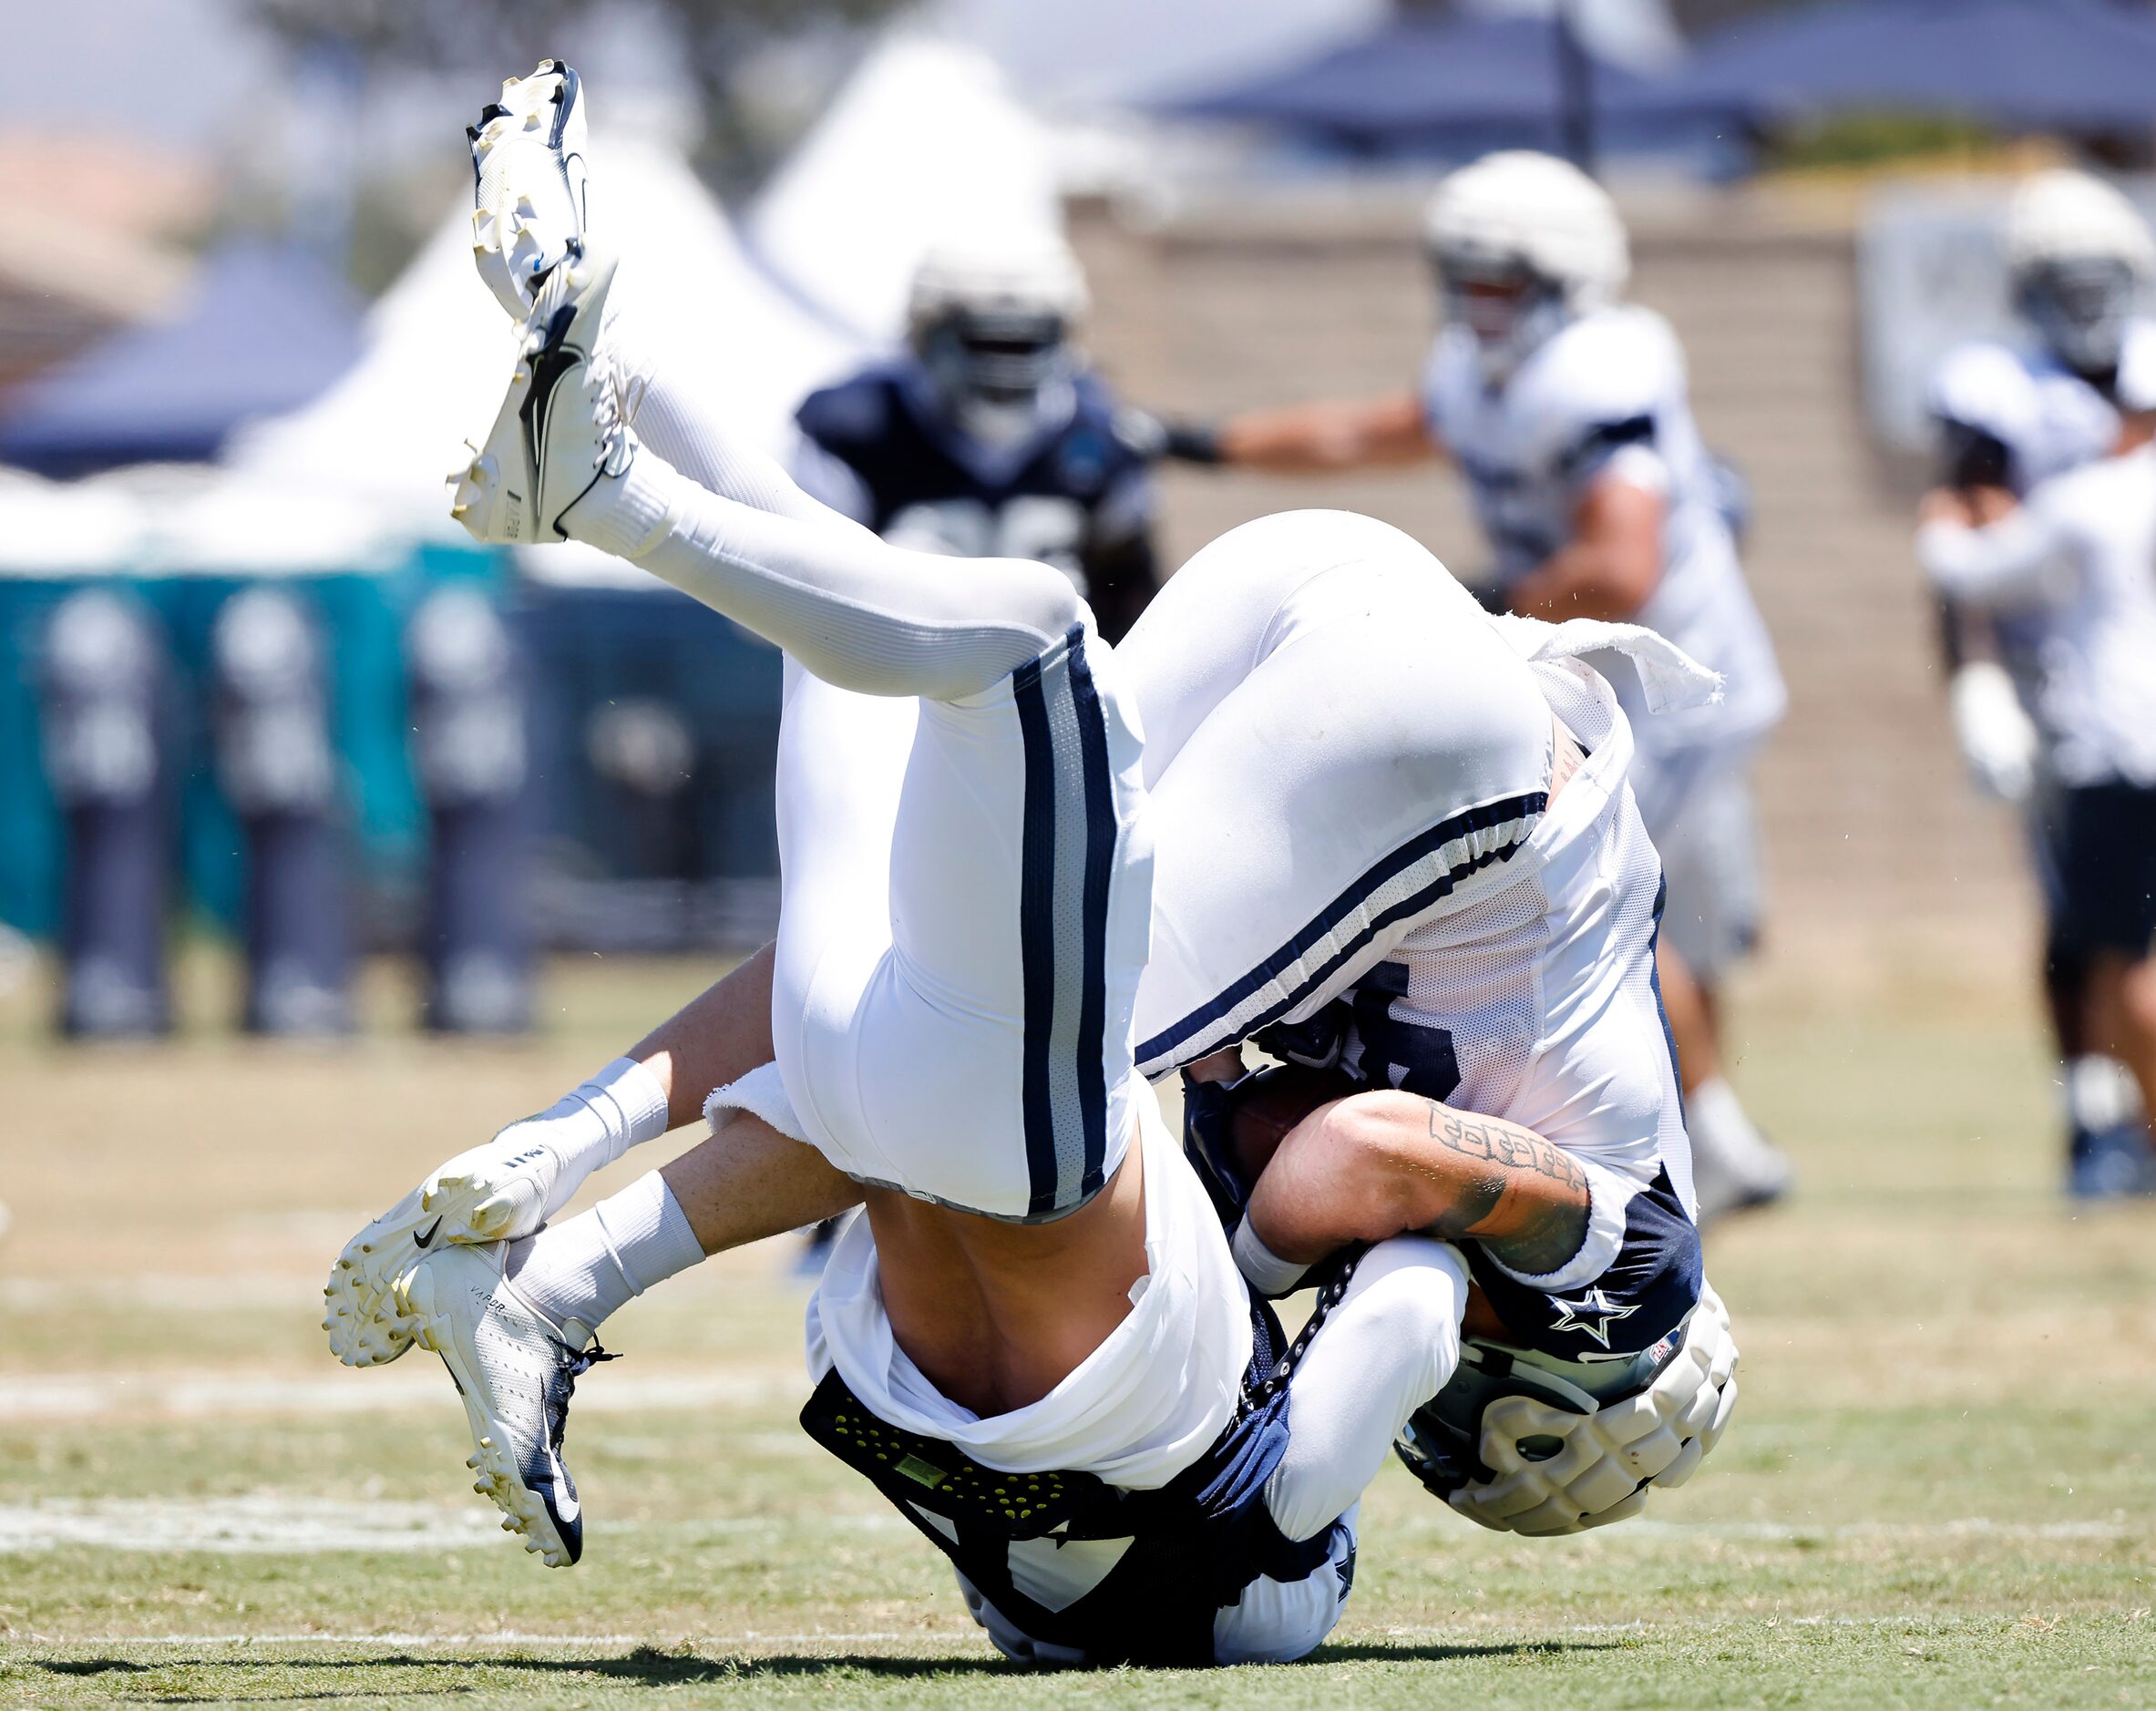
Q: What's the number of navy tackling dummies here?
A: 3